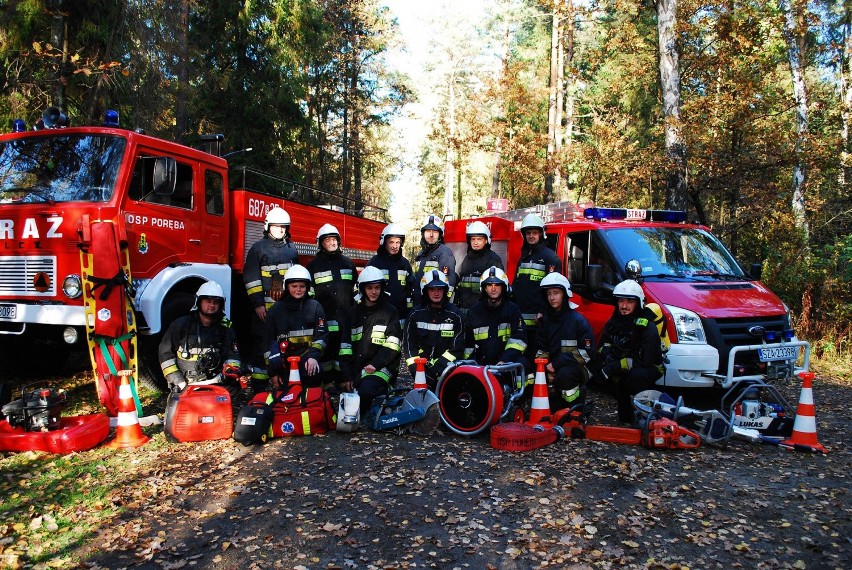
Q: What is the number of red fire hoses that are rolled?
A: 1